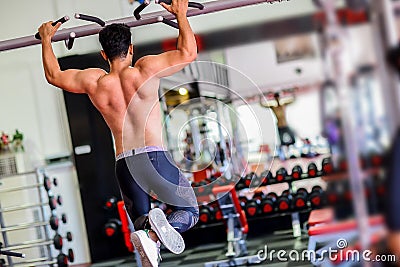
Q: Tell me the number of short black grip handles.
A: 6